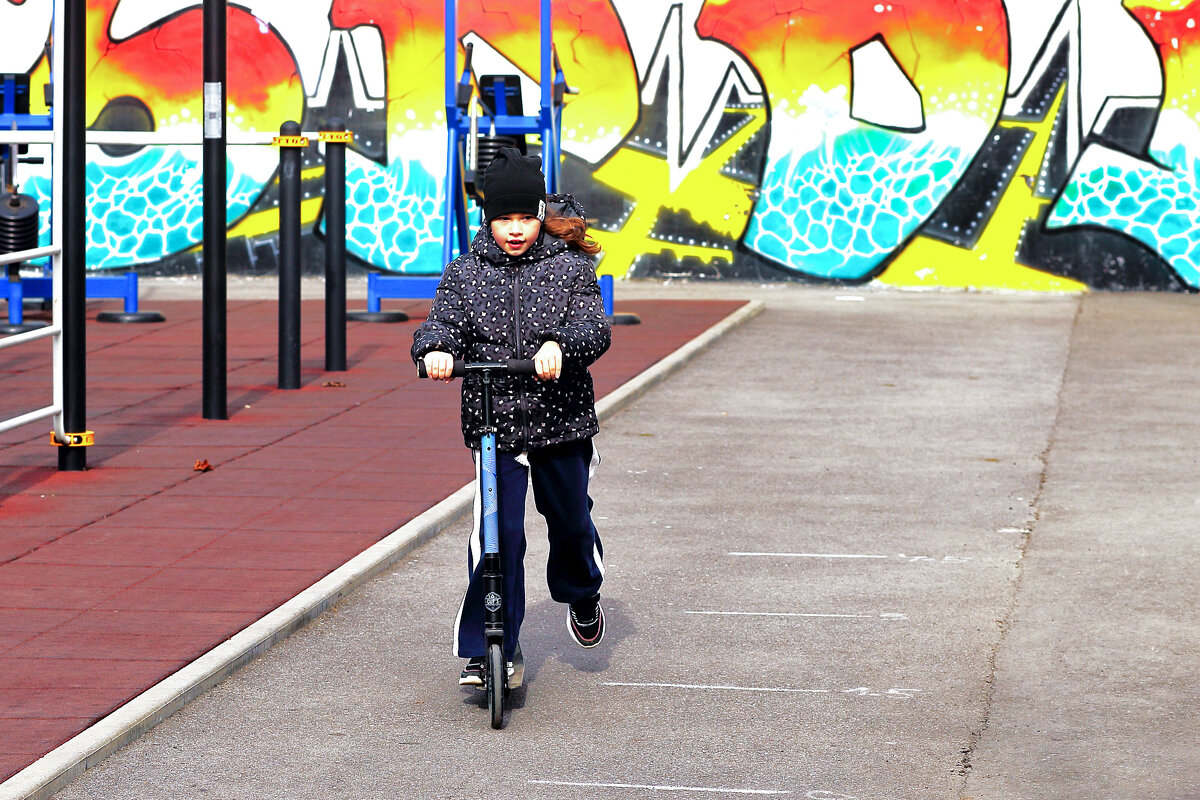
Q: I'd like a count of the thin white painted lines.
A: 4